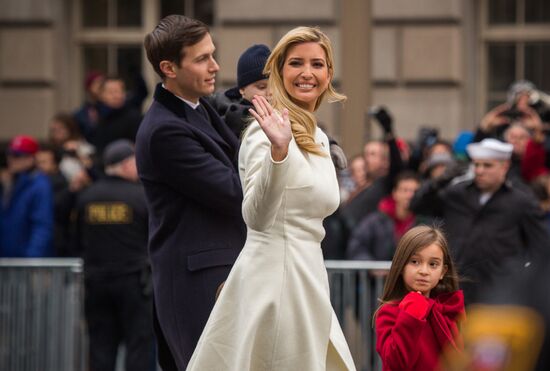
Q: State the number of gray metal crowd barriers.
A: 2